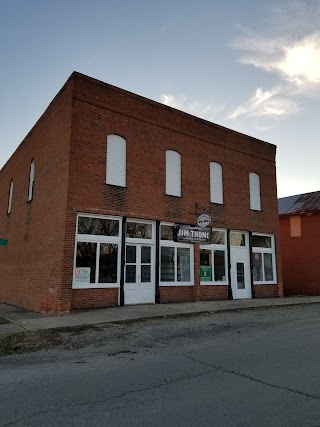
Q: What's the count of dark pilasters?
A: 4